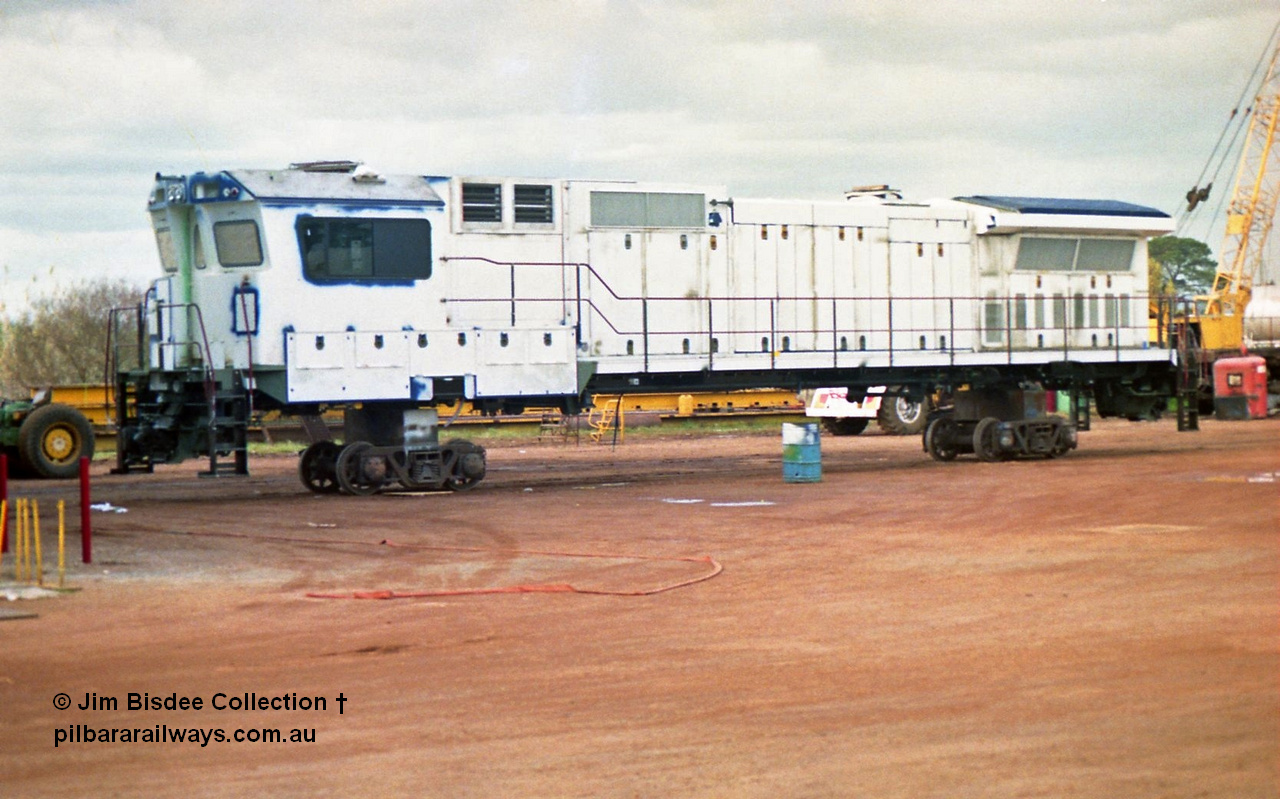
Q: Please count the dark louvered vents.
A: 2